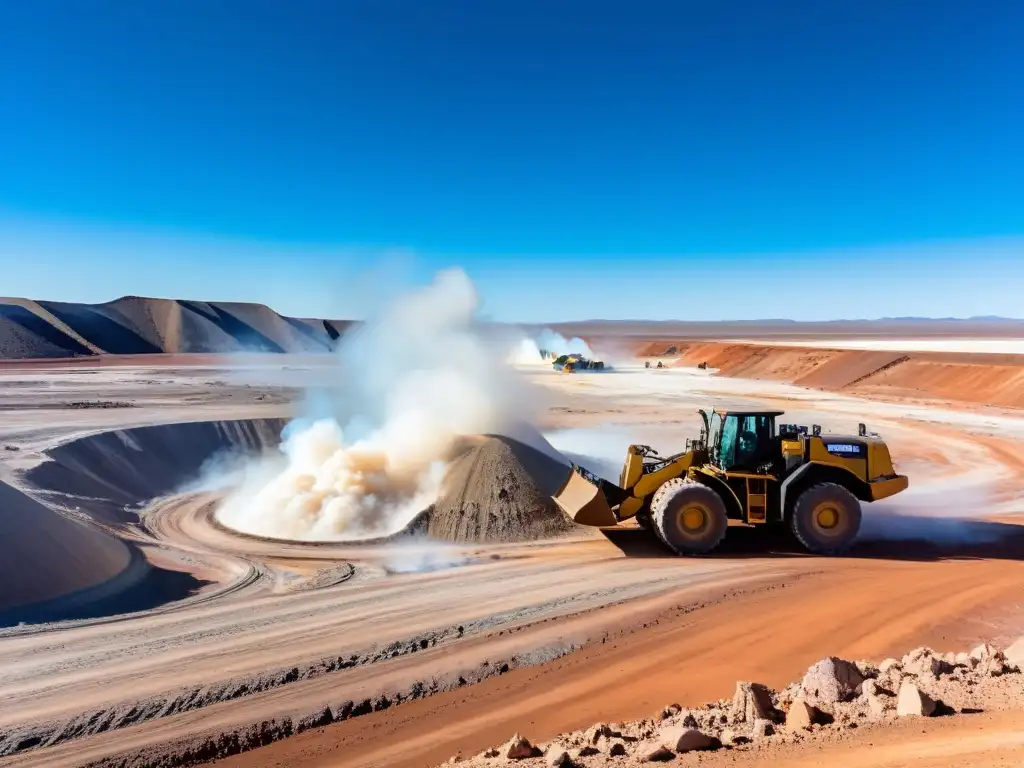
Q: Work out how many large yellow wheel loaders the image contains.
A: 1